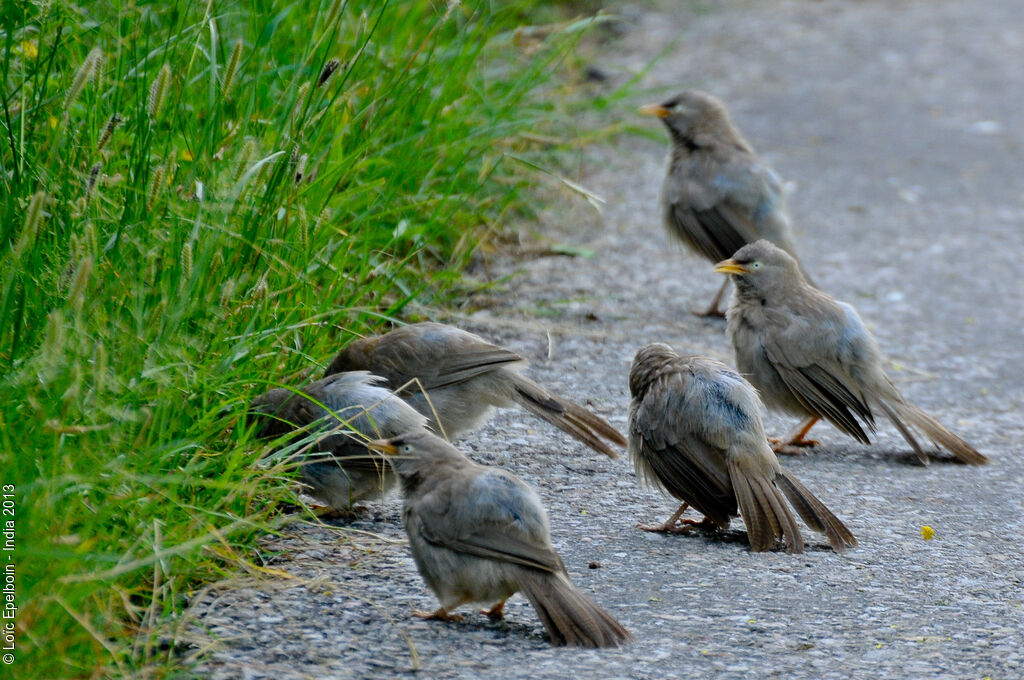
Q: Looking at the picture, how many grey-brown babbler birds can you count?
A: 6